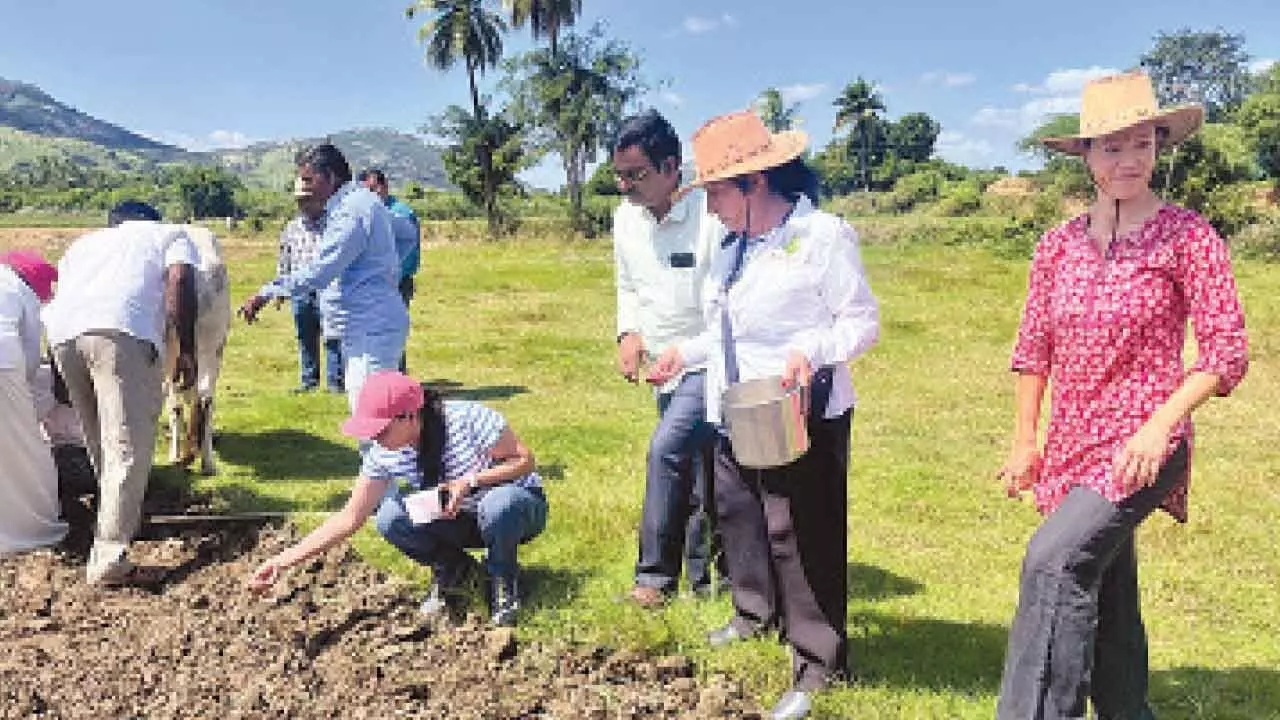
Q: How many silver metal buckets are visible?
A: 1